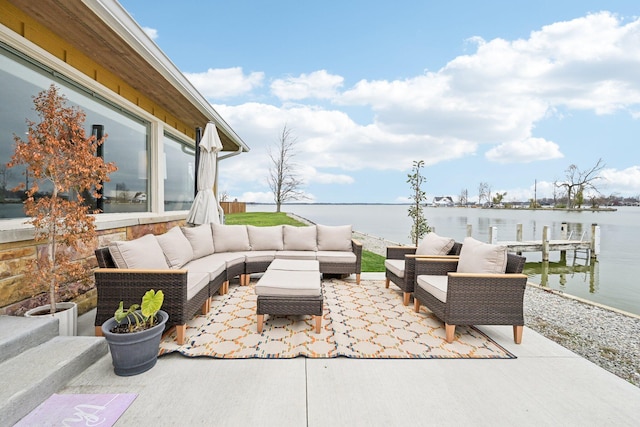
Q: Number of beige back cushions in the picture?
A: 9